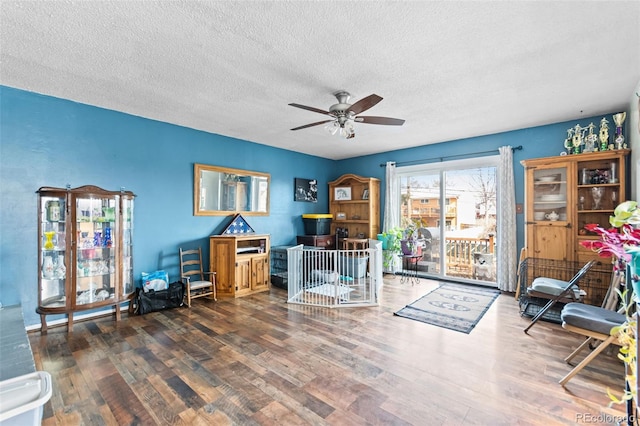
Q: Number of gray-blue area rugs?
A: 1